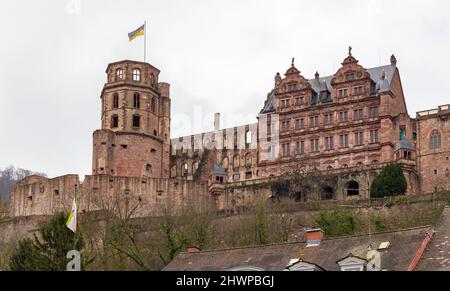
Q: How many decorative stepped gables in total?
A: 2